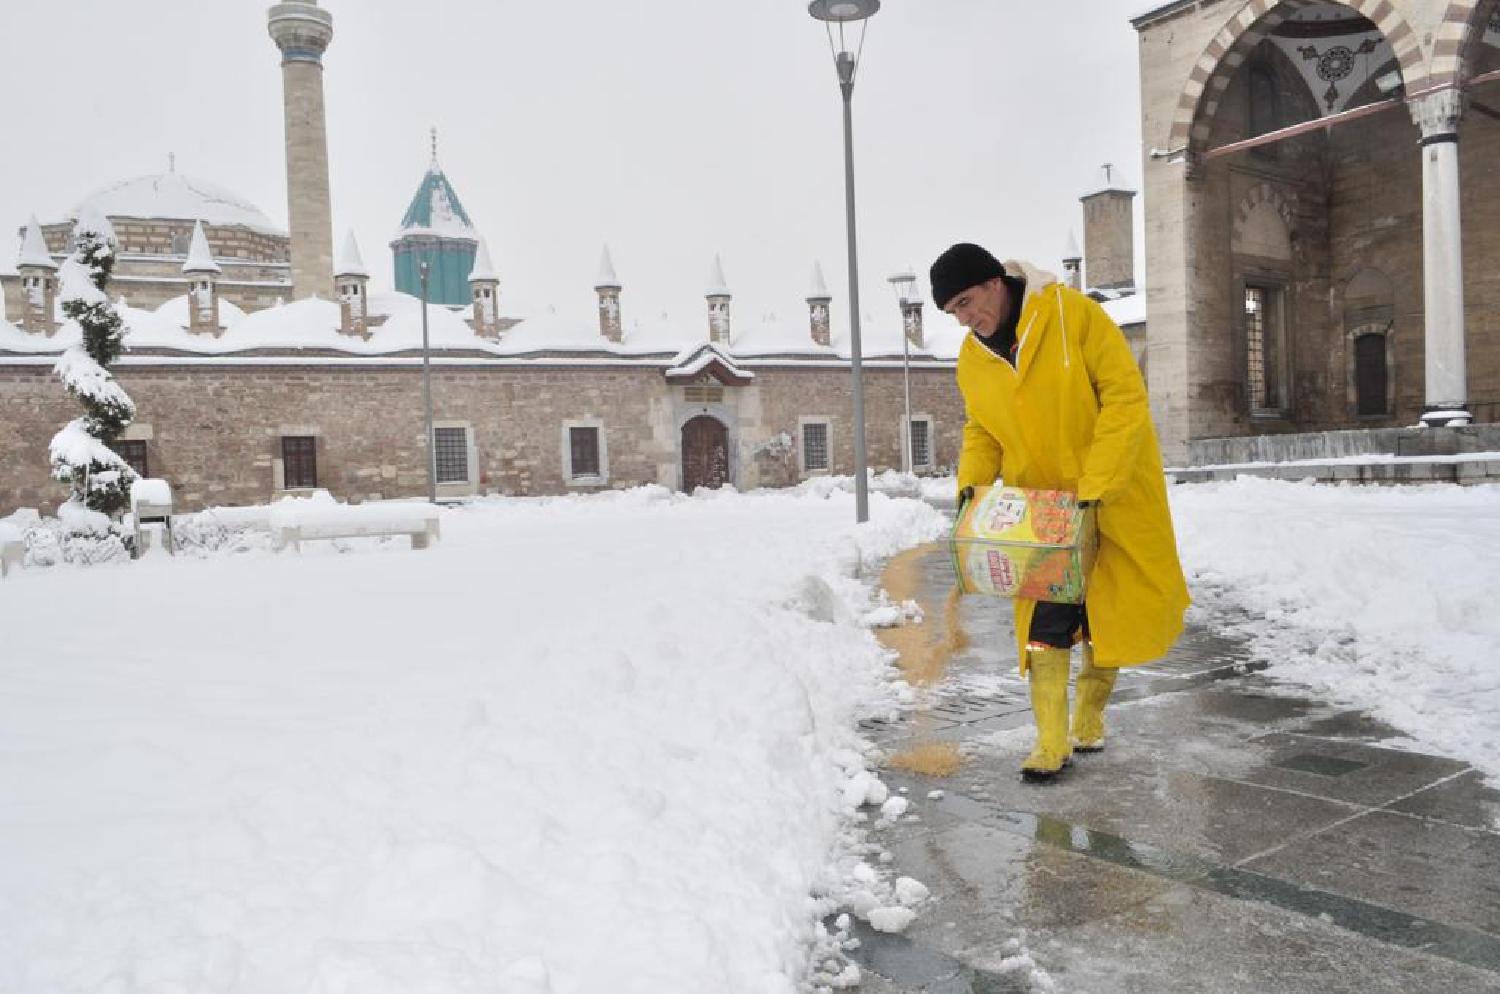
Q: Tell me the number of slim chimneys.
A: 9